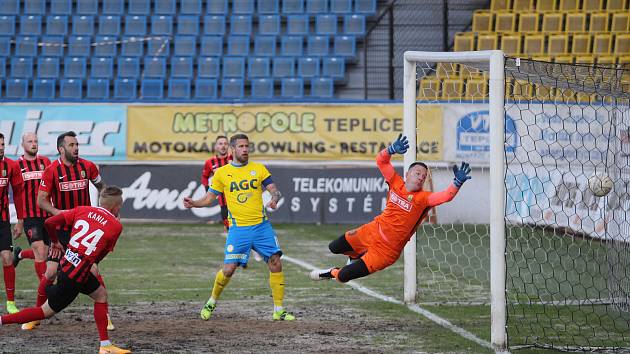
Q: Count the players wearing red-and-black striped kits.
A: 5